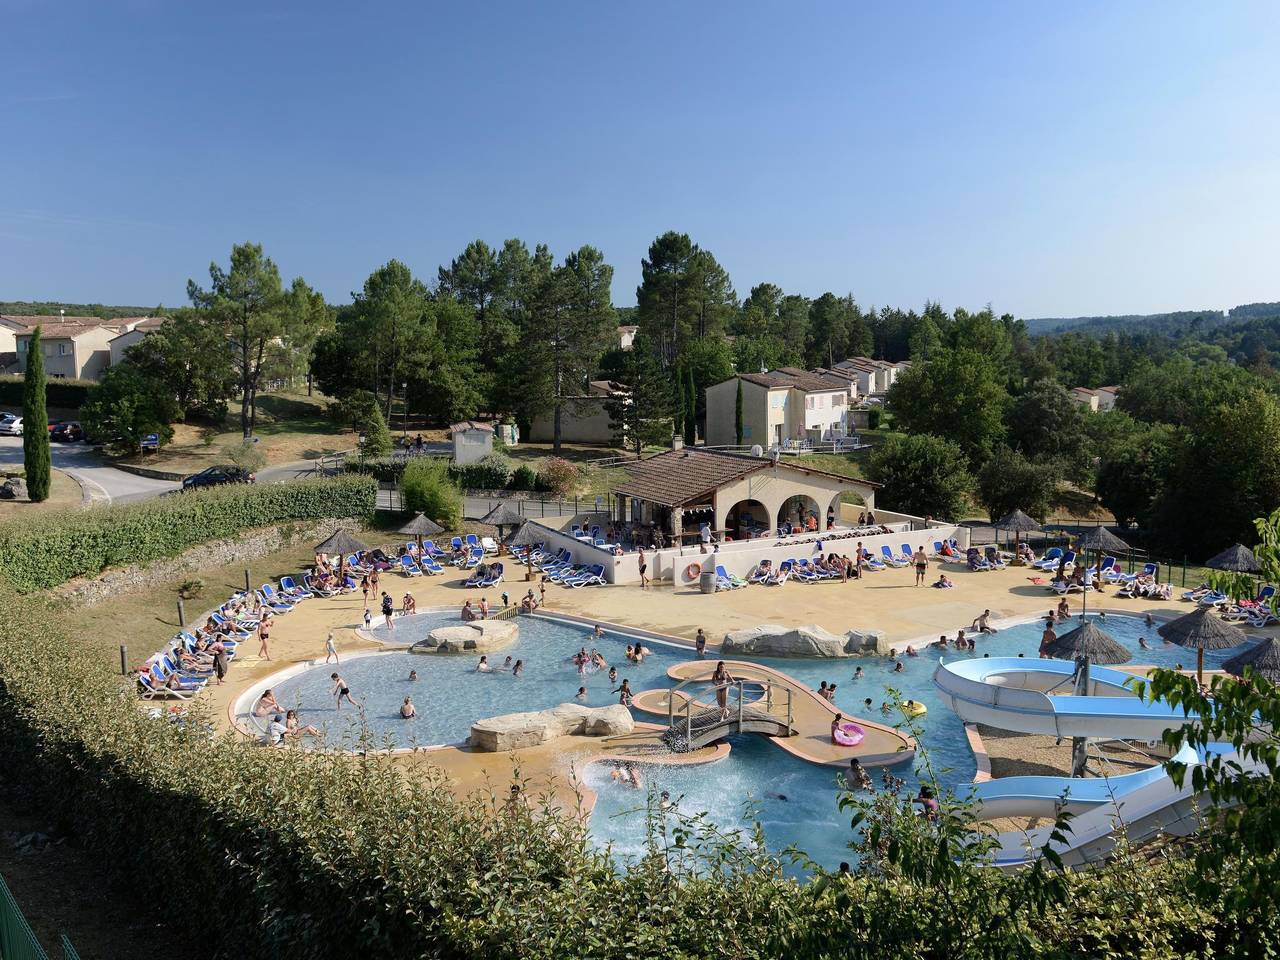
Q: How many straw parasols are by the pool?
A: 10